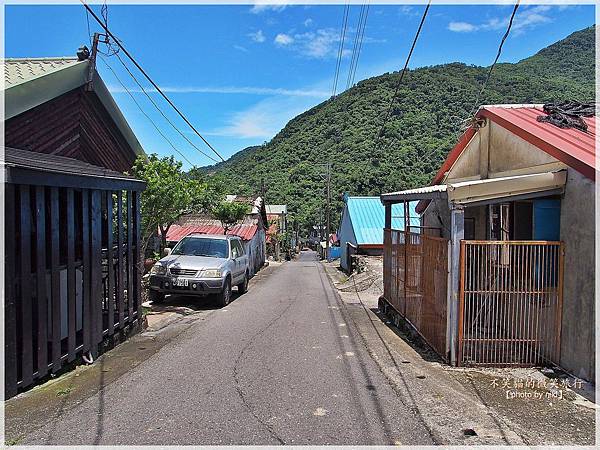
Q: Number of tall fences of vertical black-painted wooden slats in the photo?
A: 1